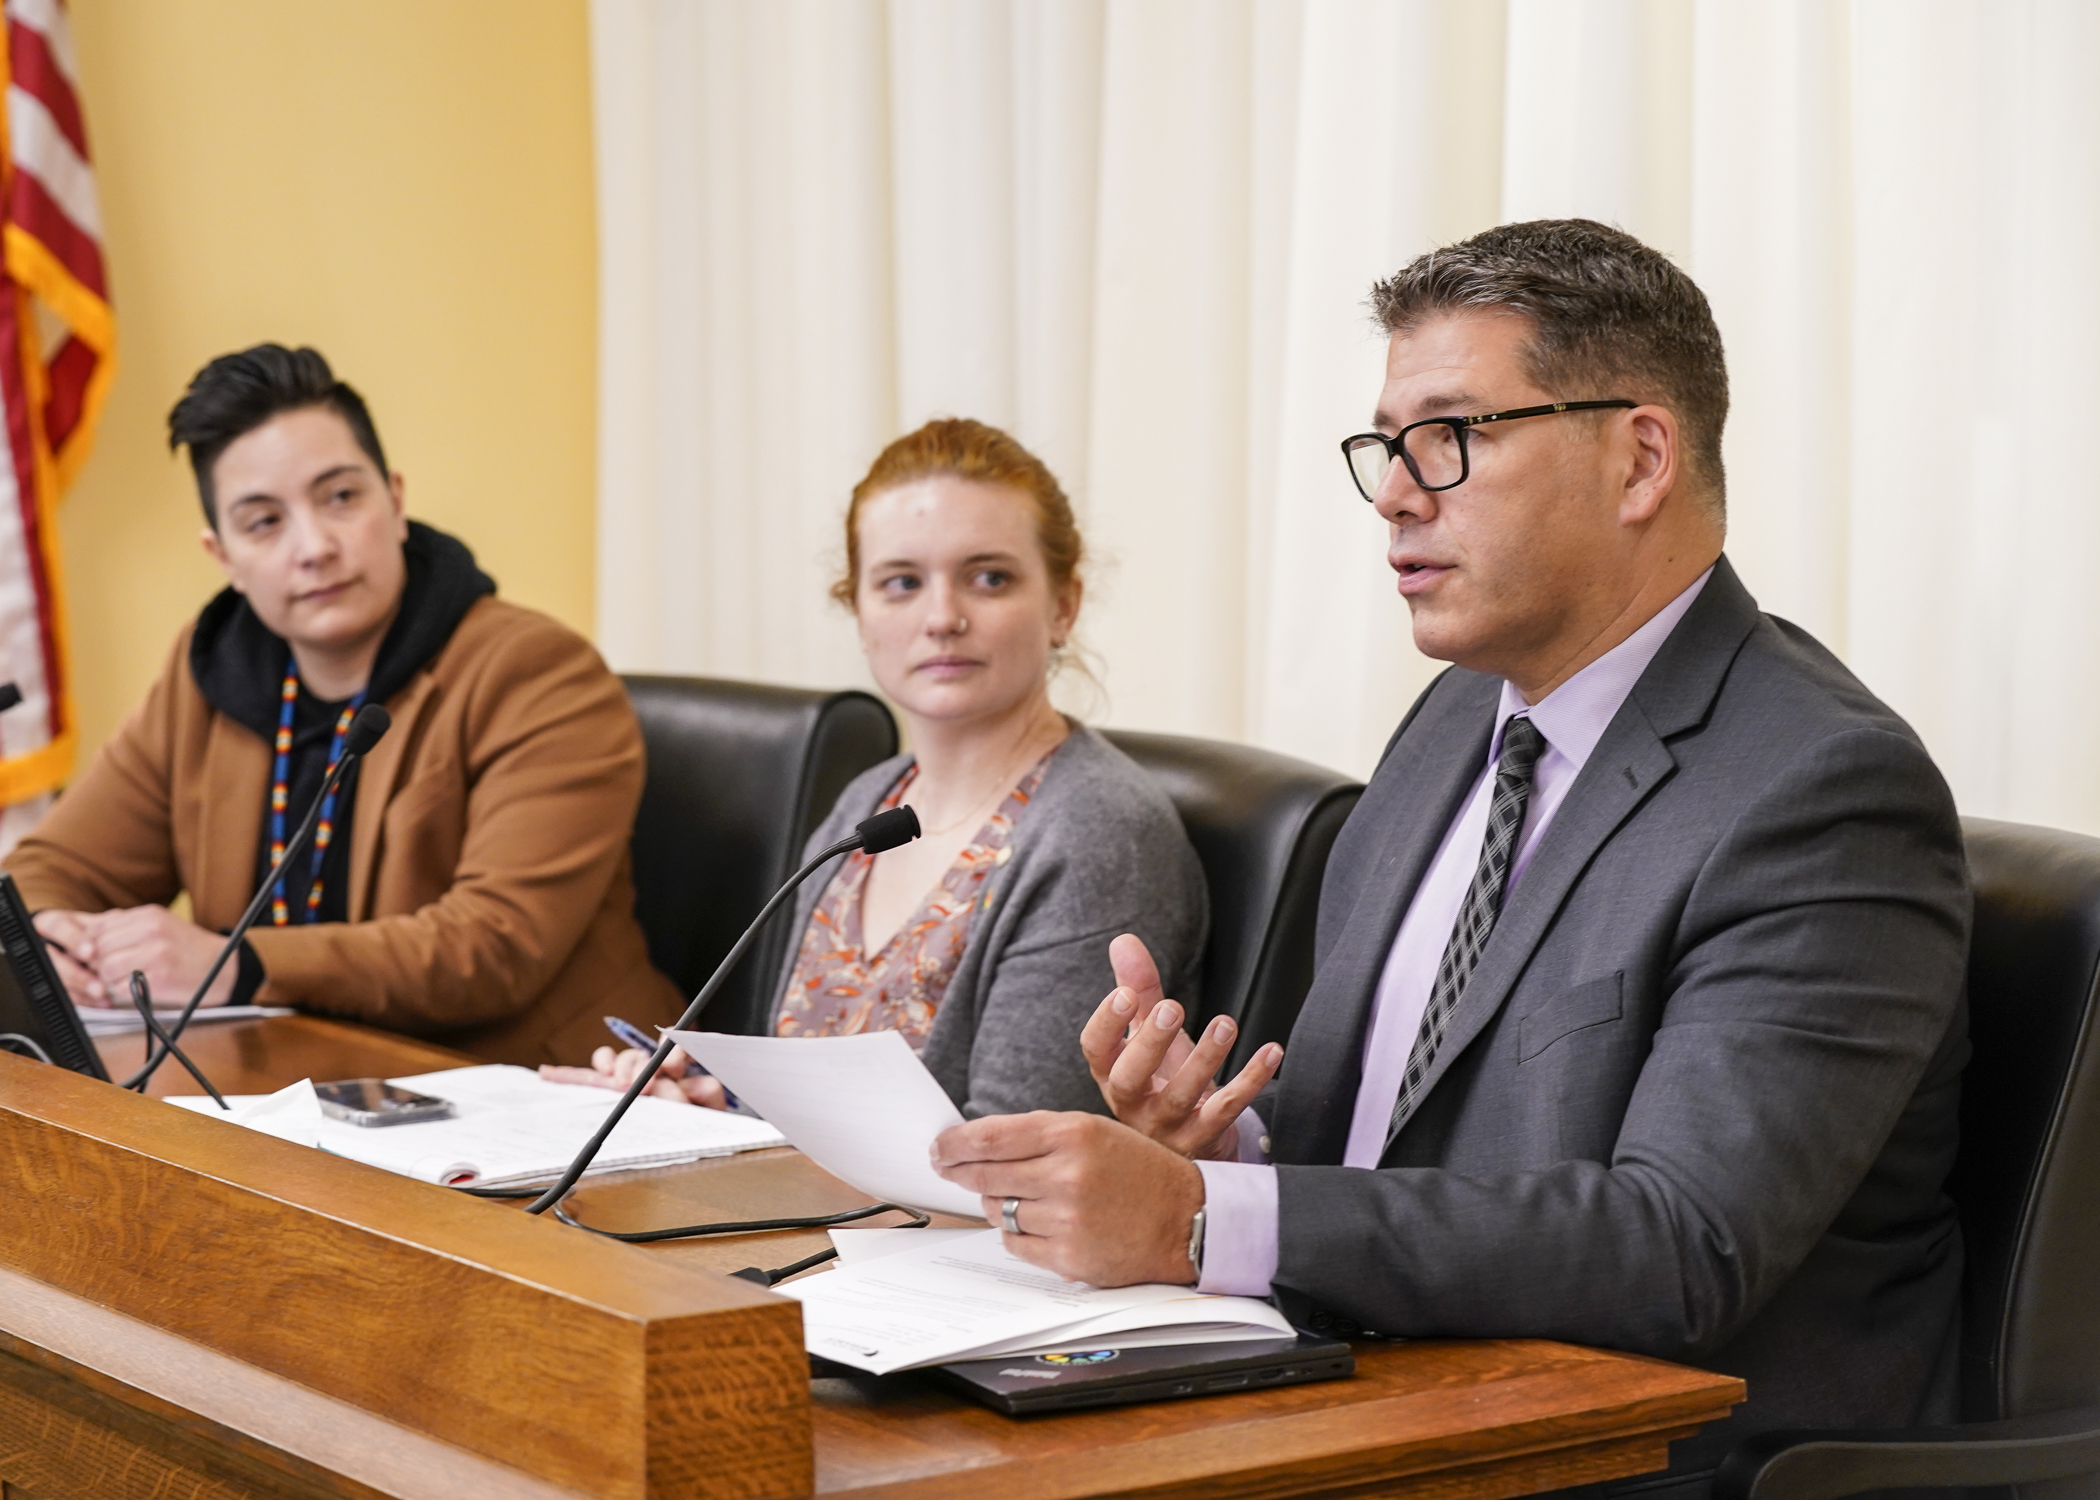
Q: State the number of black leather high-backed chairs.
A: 3